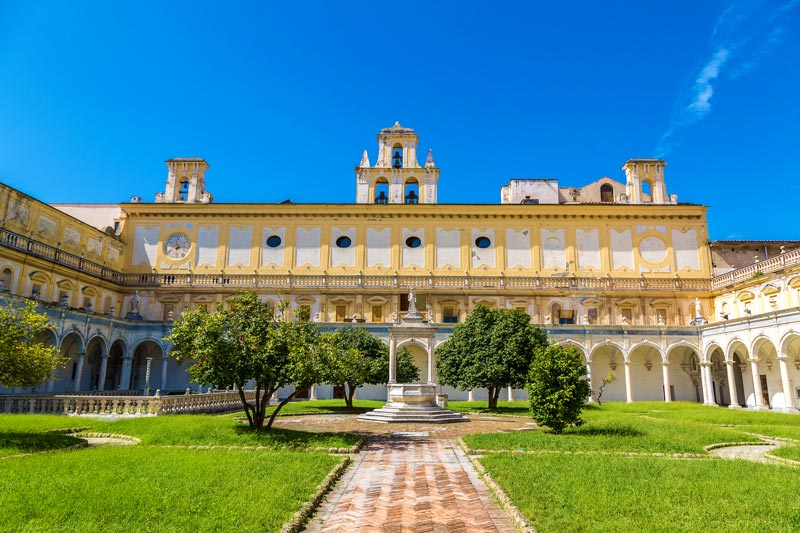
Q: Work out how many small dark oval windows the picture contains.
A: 4